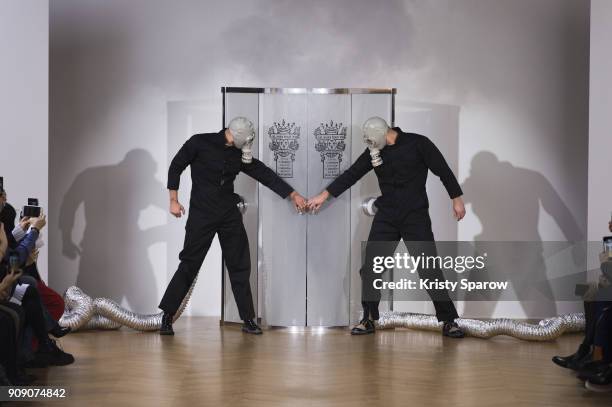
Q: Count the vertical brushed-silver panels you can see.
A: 4